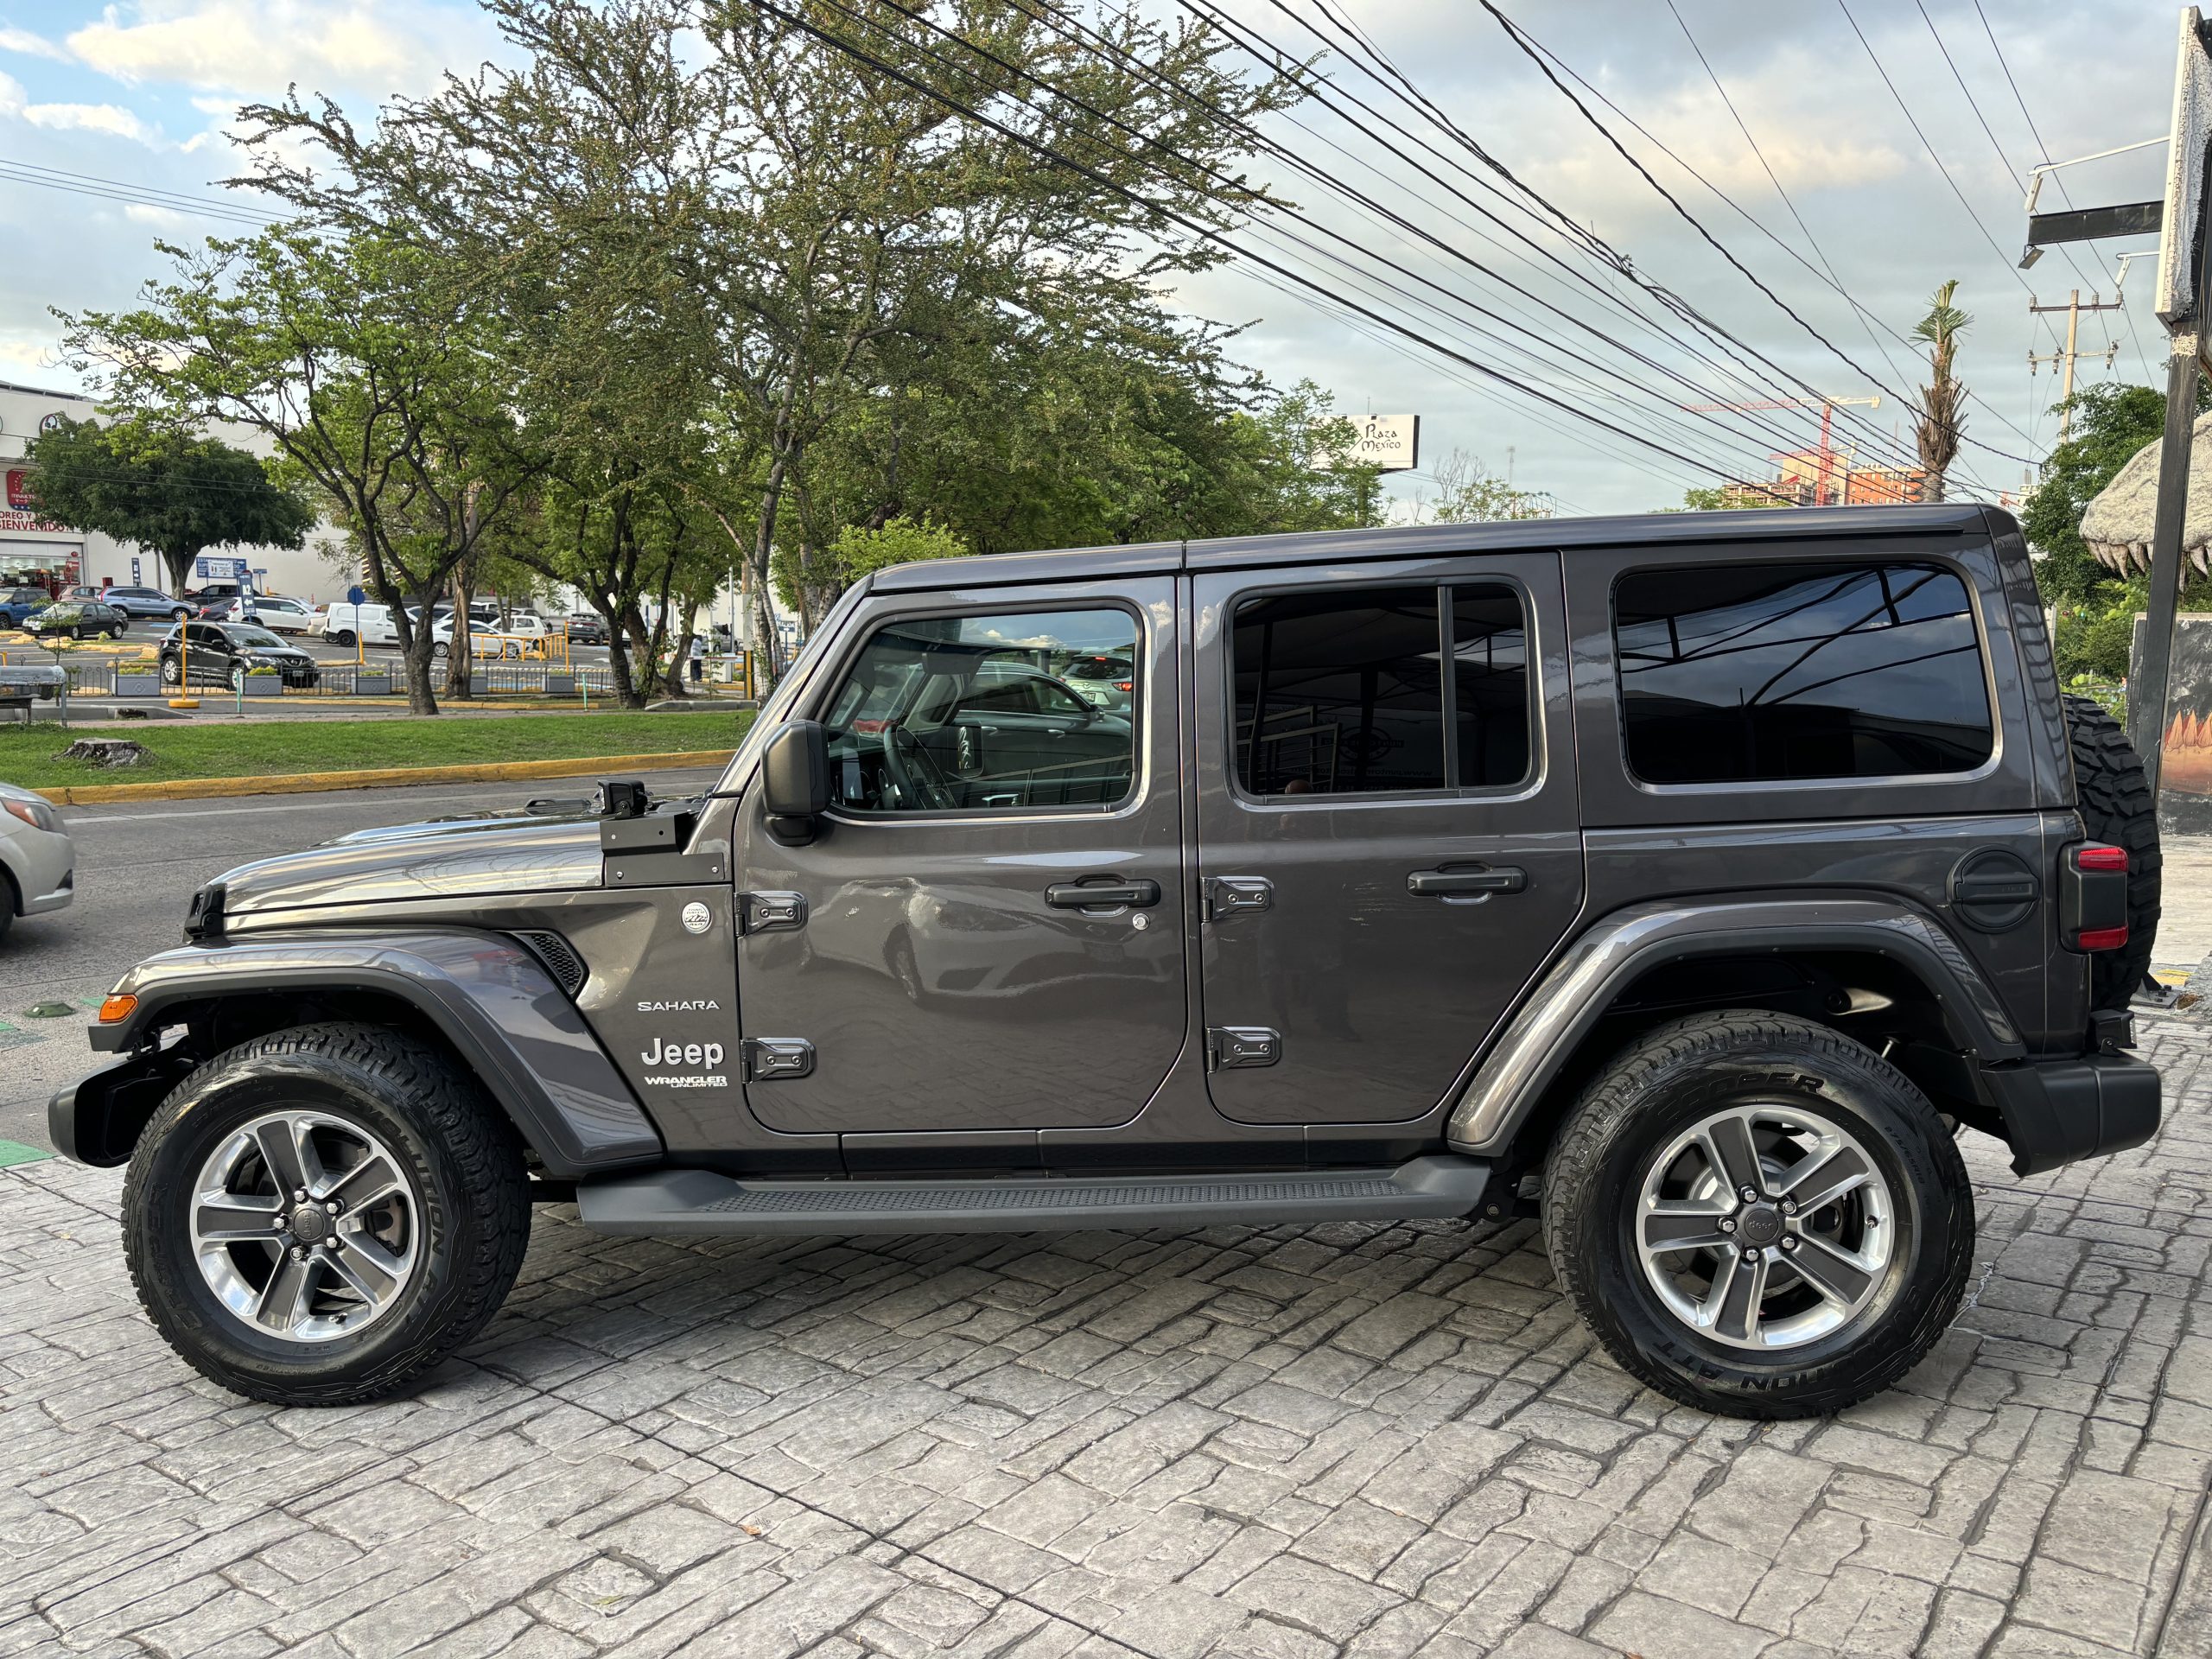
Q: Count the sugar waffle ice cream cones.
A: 0